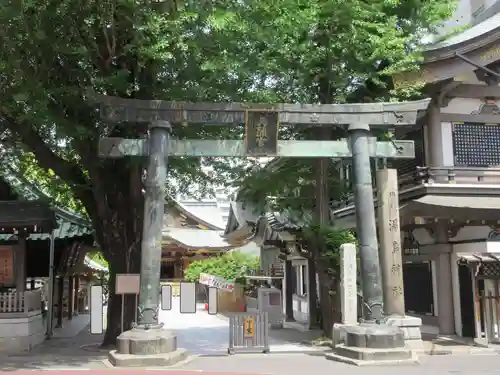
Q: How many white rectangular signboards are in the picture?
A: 4